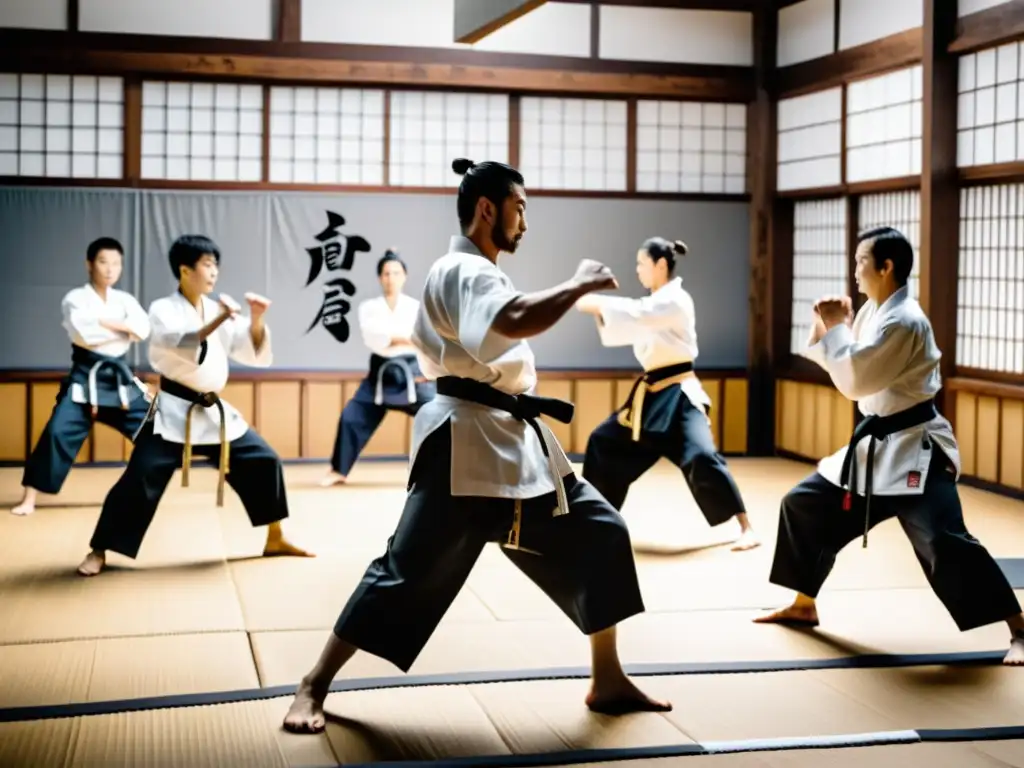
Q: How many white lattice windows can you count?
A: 12